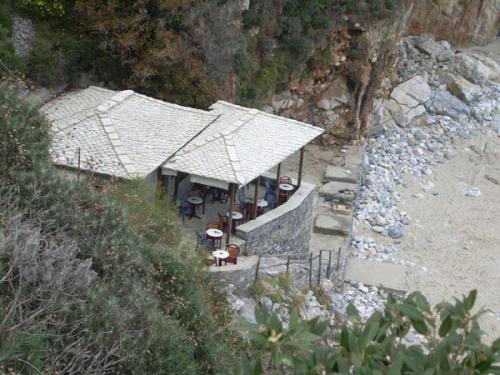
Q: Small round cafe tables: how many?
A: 6